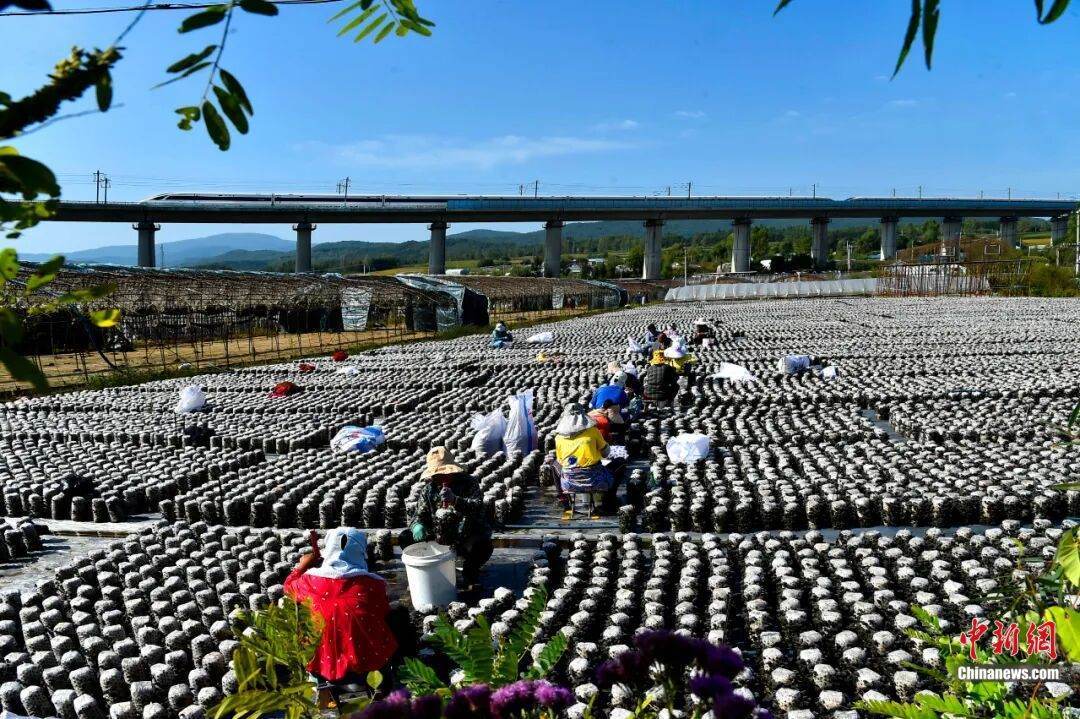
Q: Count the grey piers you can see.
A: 11